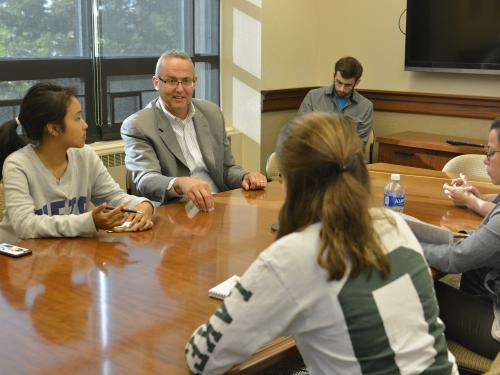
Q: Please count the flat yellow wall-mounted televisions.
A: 0